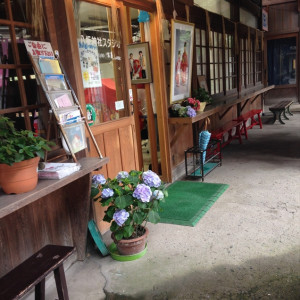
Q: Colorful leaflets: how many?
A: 5